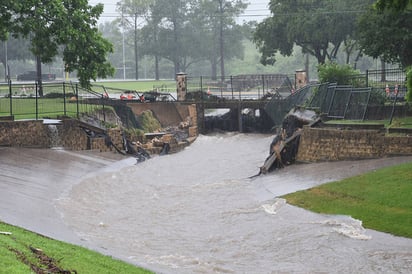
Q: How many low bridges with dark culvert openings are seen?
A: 1